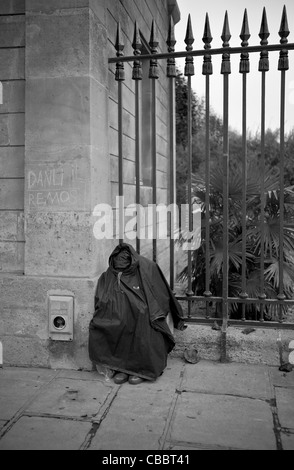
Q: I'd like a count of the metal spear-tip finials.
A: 10